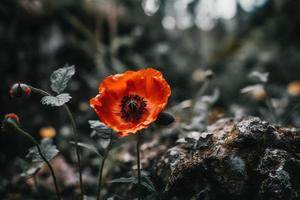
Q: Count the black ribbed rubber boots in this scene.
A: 0